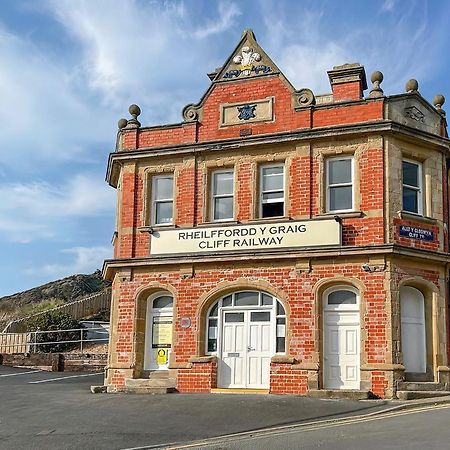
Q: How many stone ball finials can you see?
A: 5